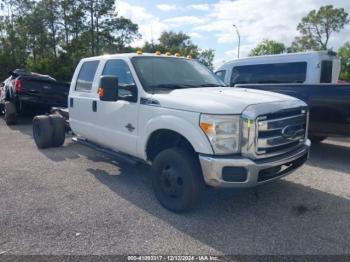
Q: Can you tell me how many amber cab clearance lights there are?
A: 5